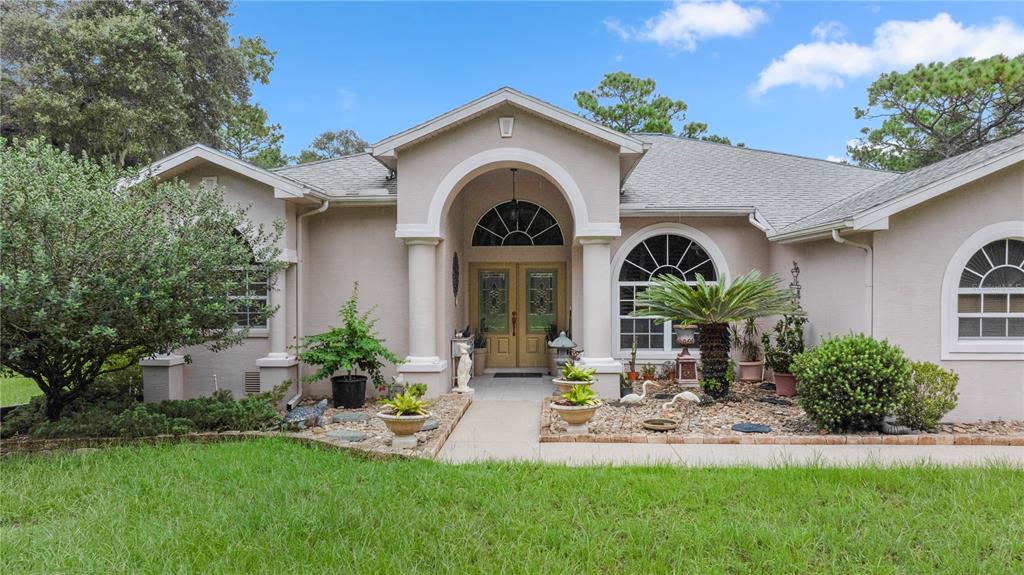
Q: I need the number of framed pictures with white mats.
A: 0